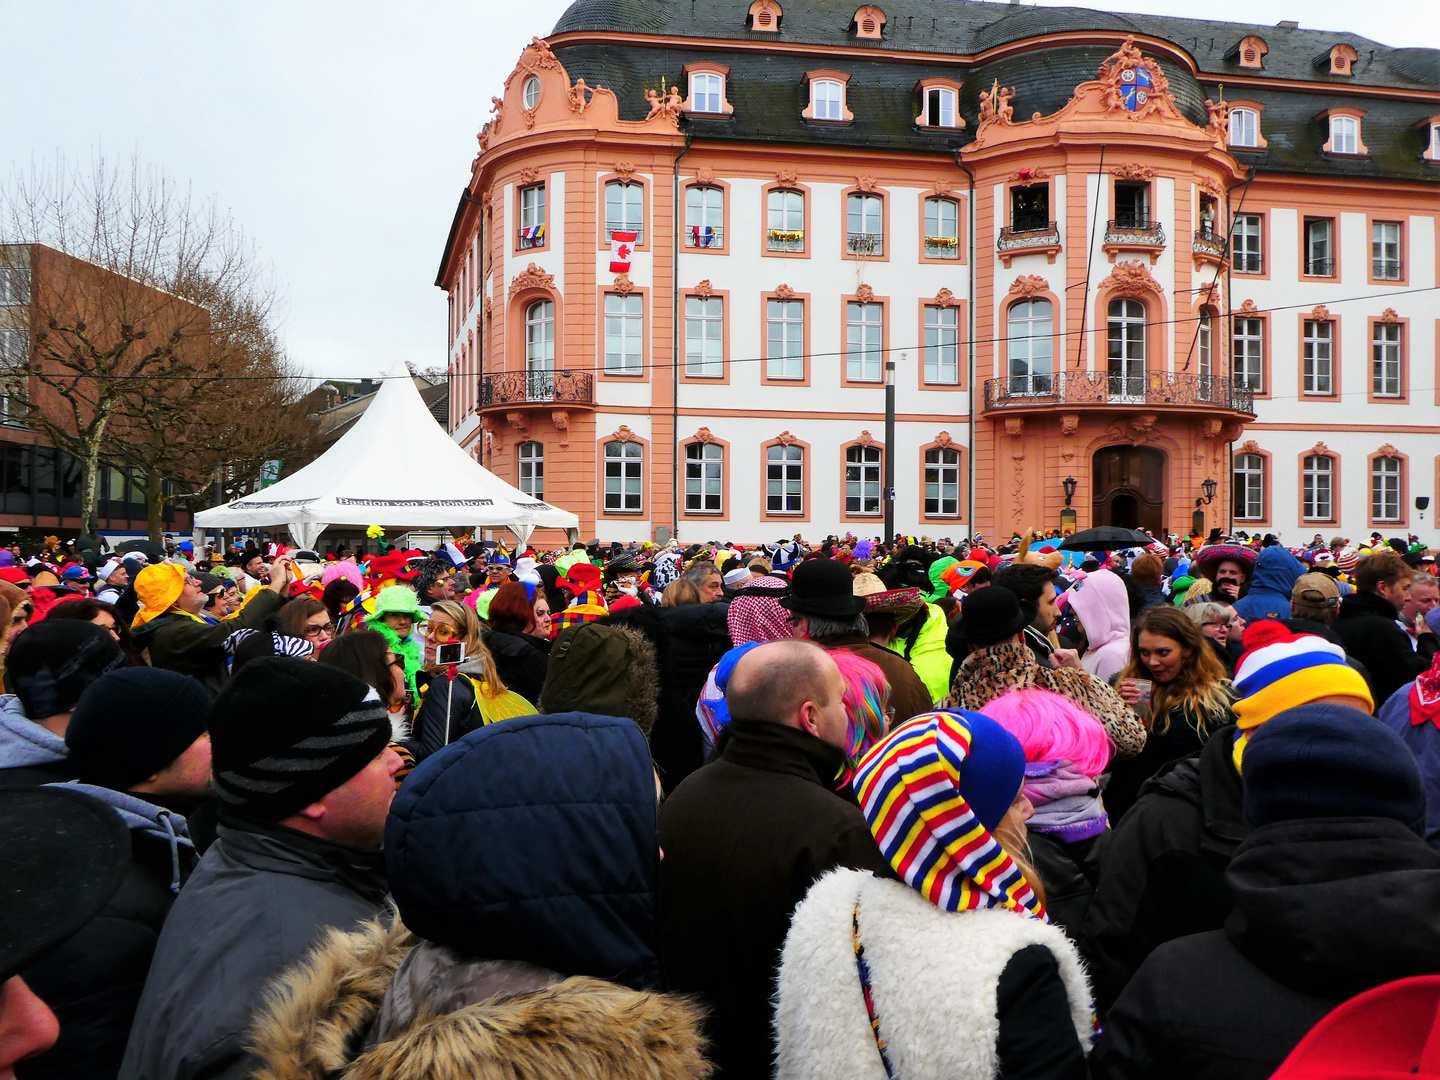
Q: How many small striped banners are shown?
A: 2